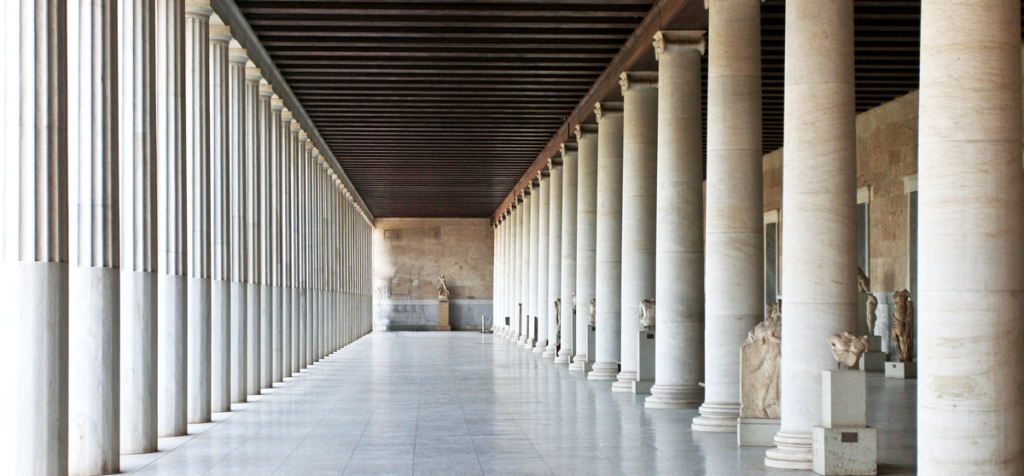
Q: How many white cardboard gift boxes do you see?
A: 0